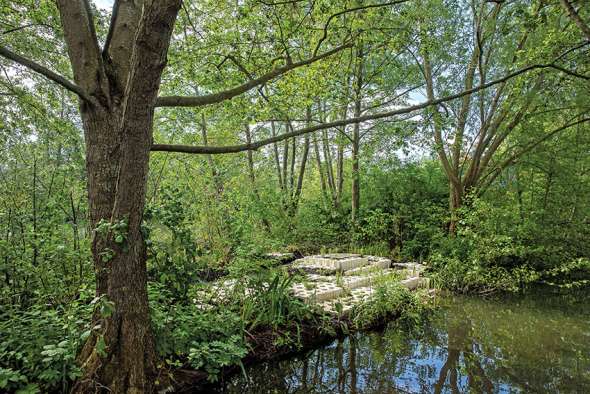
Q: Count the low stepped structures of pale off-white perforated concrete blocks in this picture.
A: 1